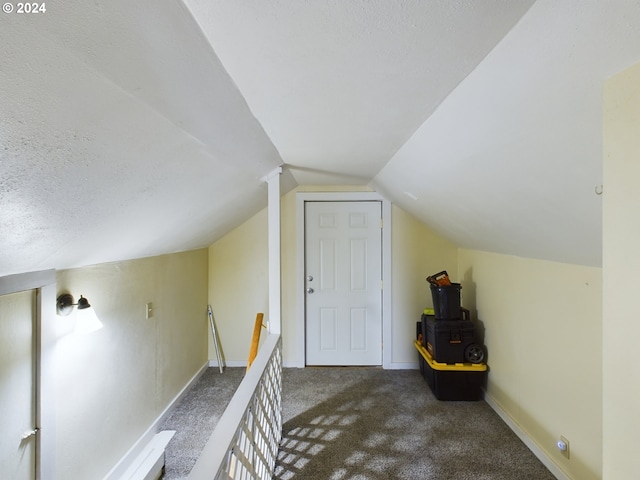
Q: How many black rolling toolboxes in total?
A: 1